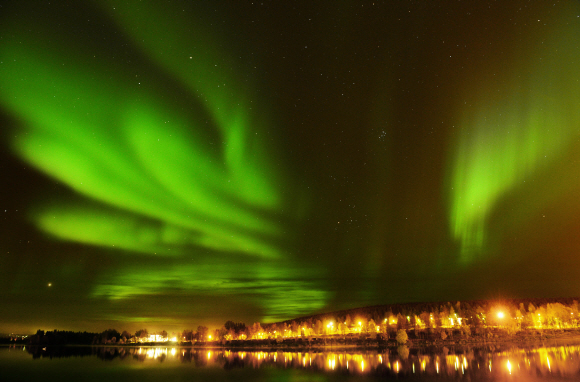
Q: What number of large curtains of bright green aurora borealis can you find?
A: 2